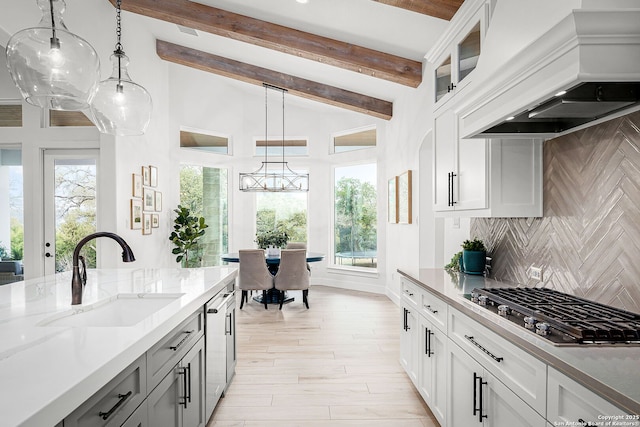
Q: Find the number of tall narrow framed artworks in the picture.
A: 2